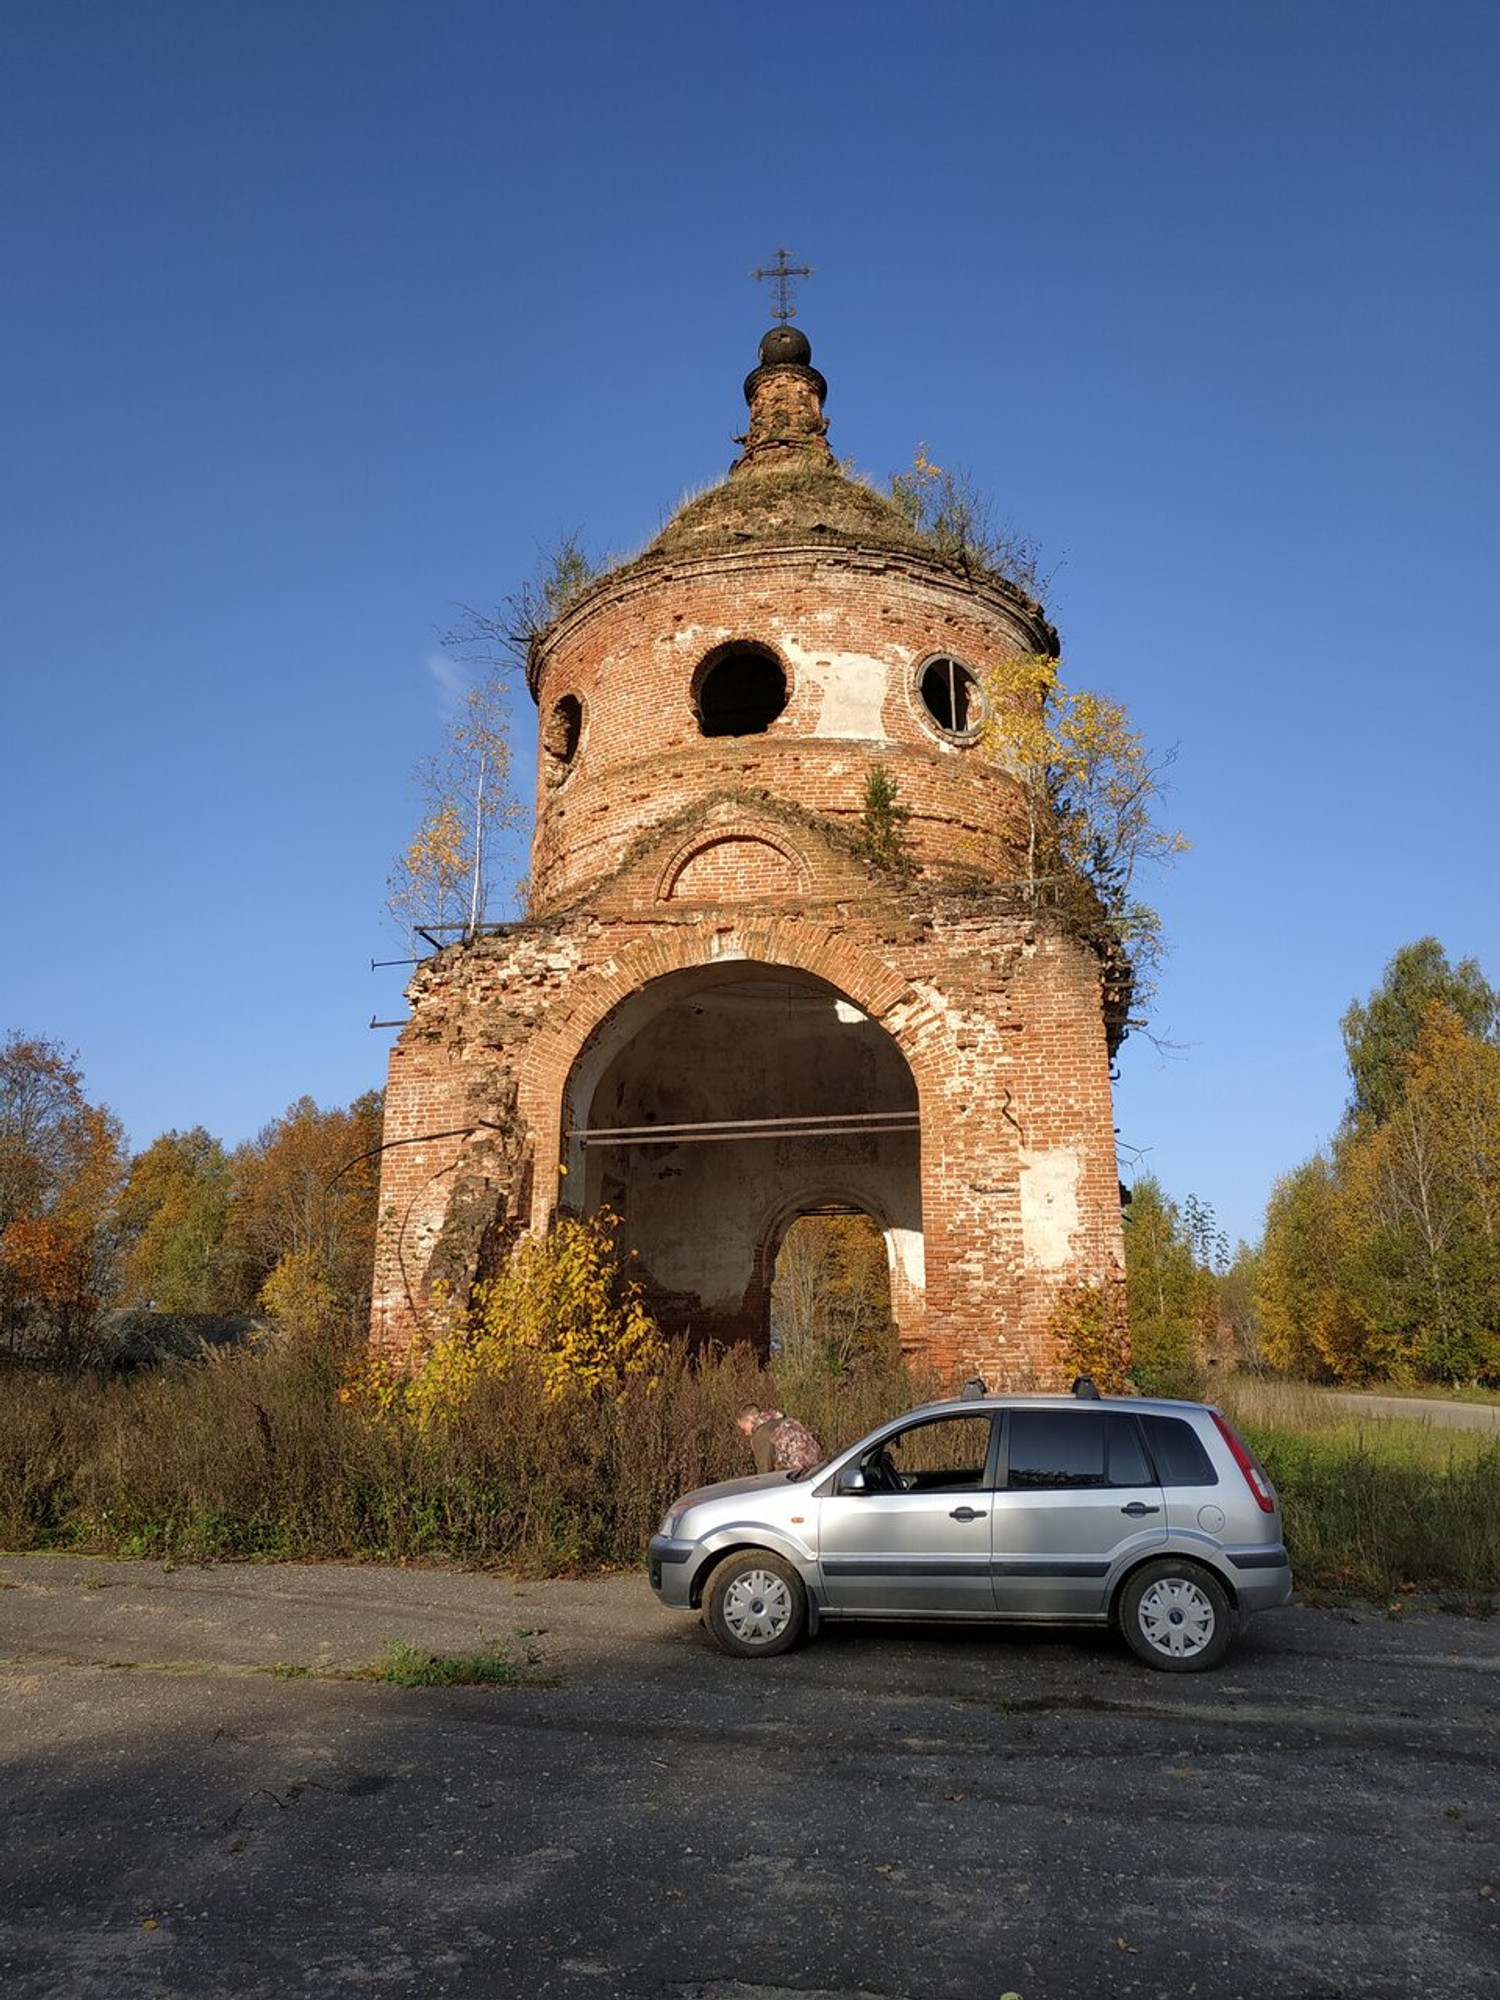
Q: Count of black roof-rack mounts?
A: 2